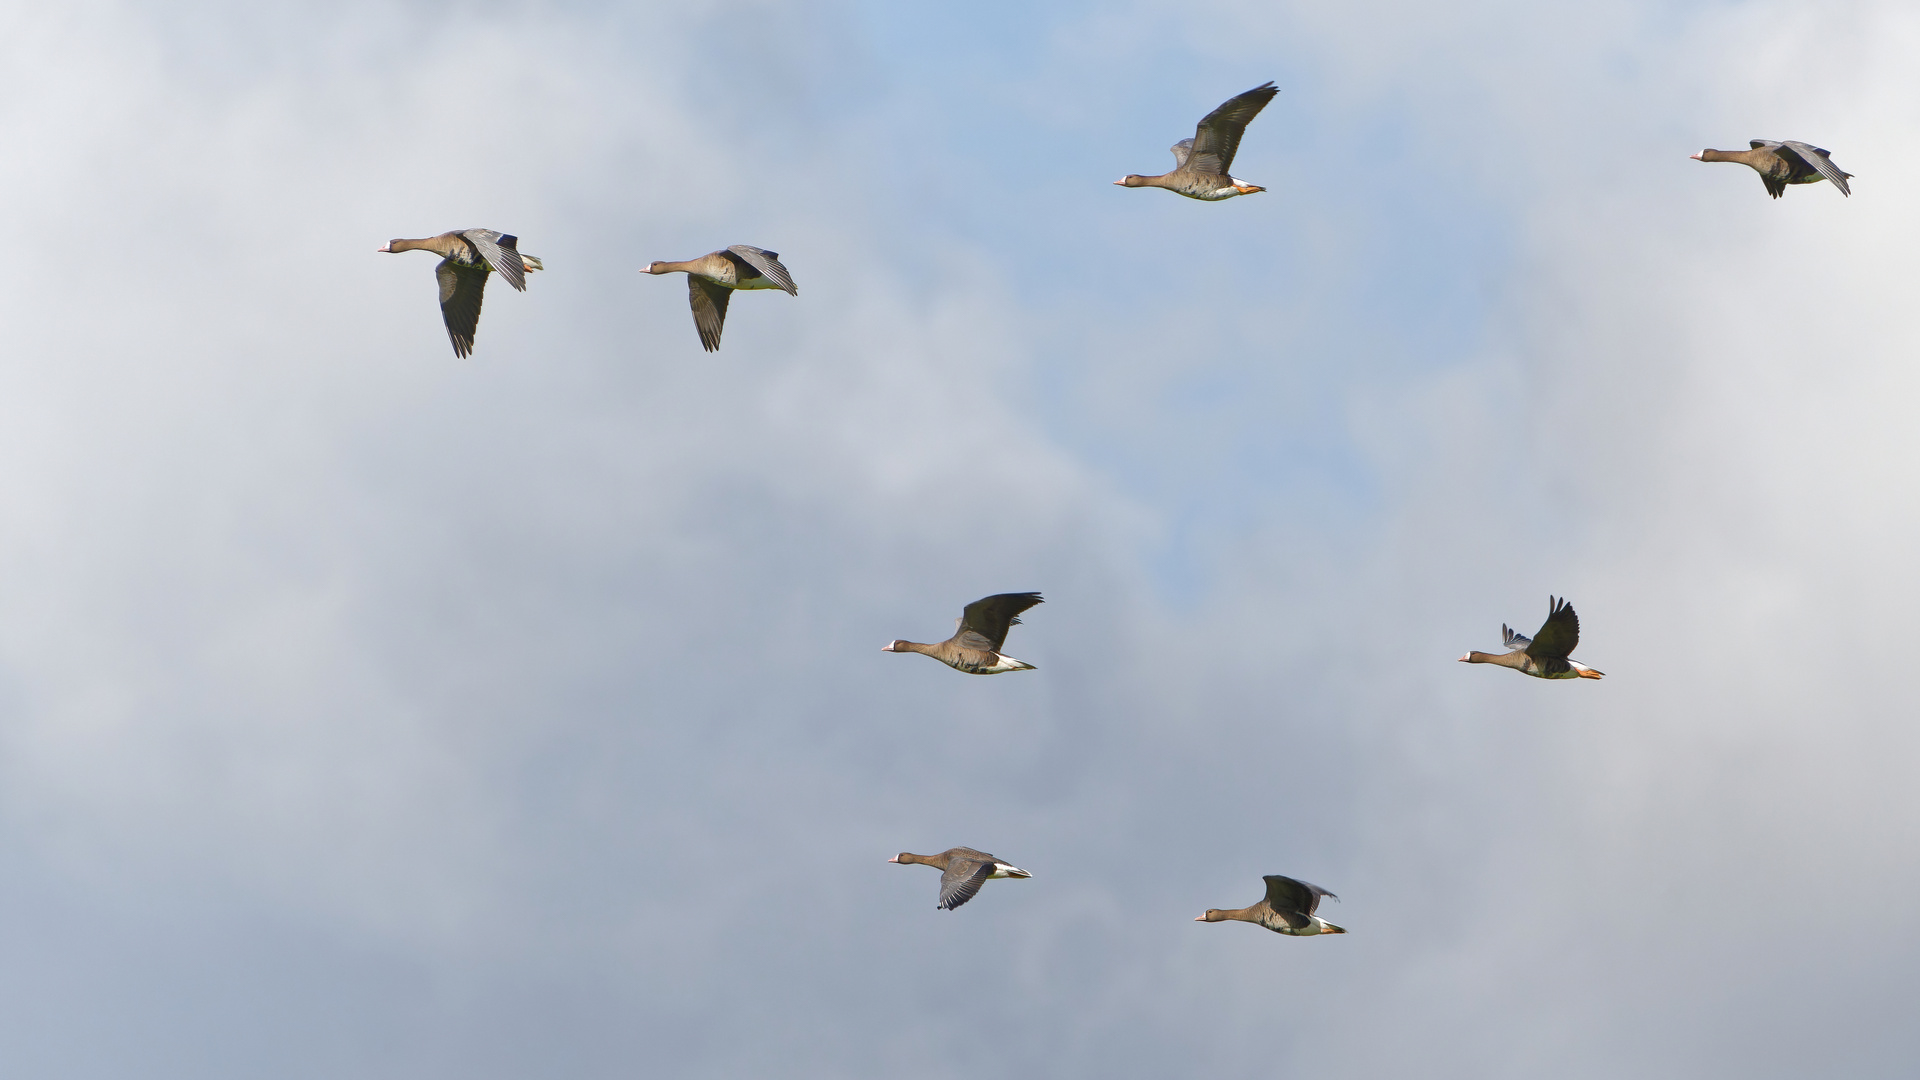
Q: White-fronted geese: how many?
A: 8